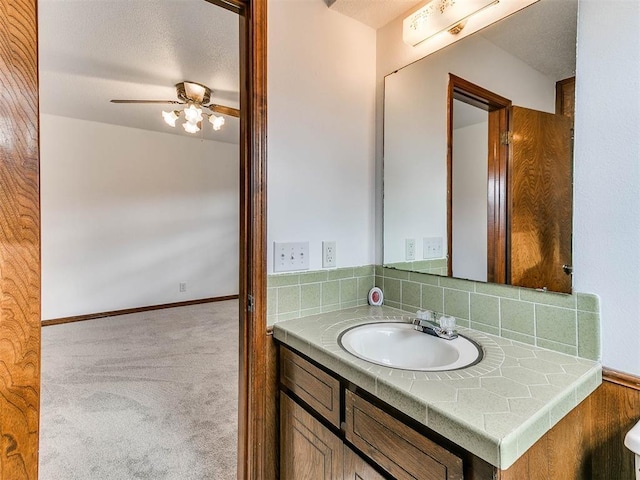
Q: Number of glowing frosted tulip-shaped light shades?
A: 4